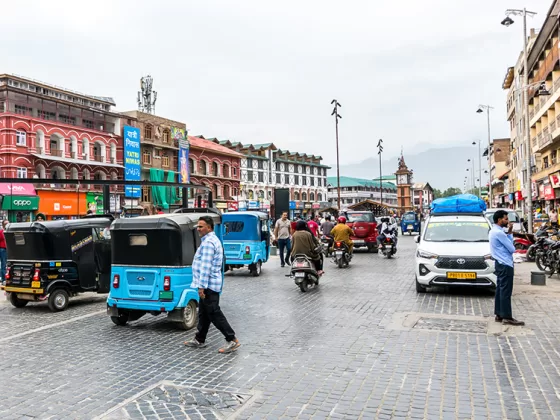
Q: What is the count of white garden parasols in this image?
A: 0